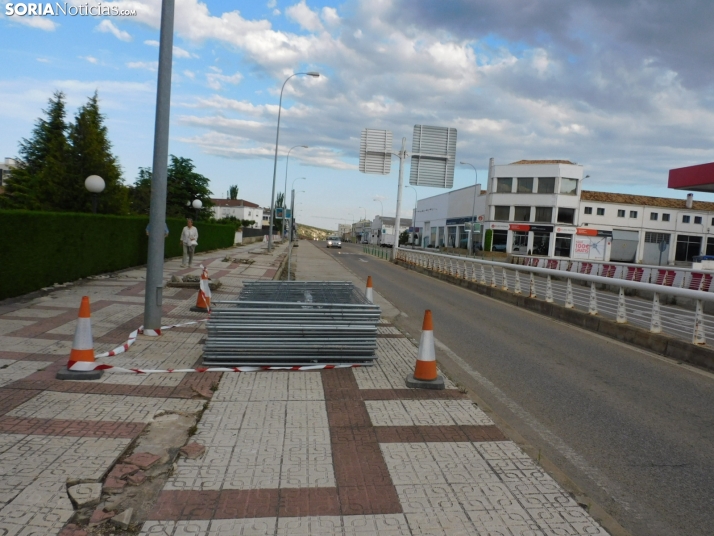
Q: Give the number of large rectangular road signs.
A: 2